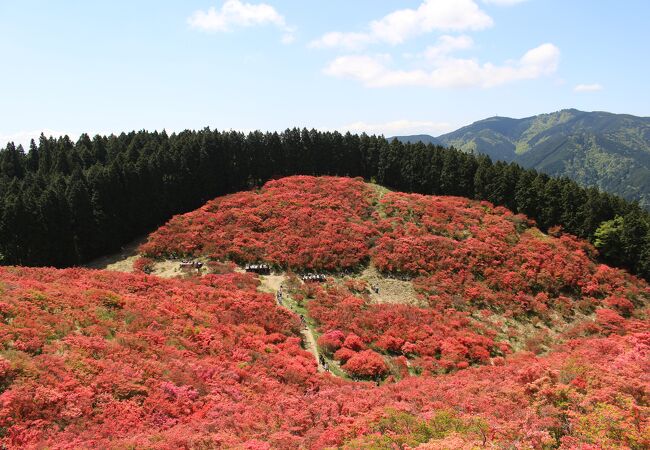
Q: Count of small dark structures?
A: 3